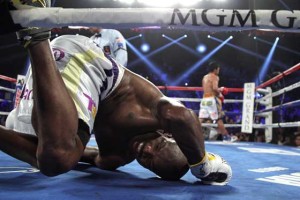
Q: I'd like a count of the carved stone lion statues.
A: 0